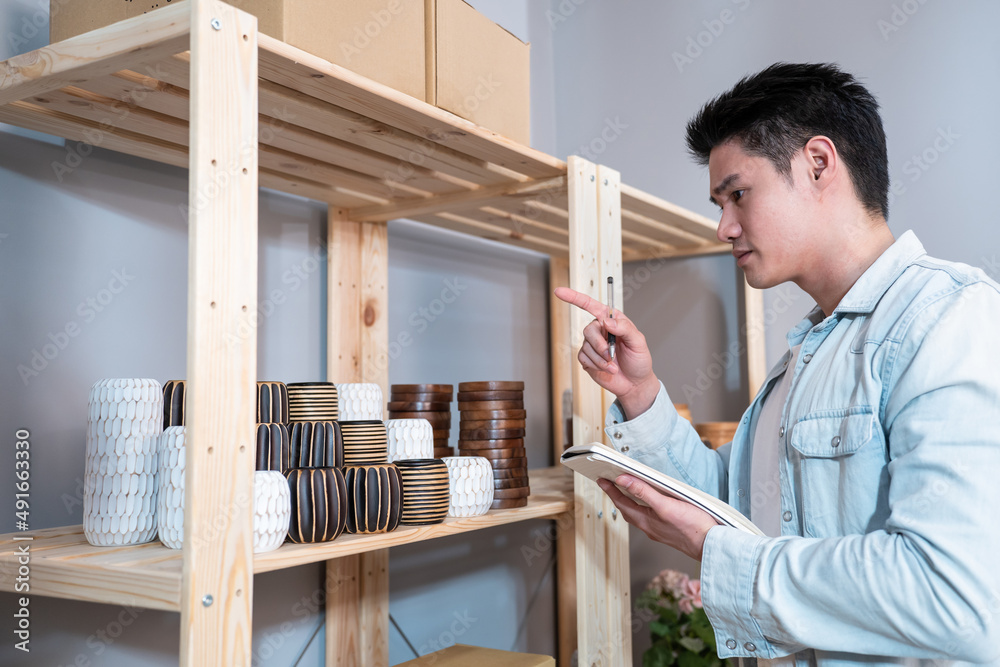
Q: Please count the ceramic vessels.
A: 15